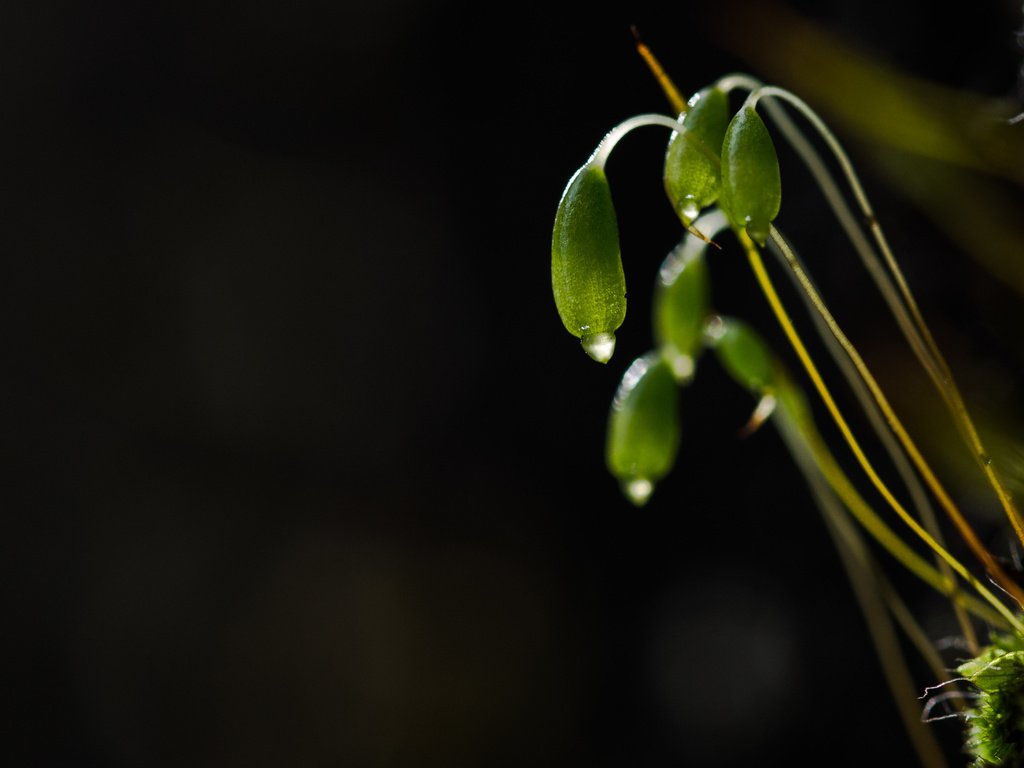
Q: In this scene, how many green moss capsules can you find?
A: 6